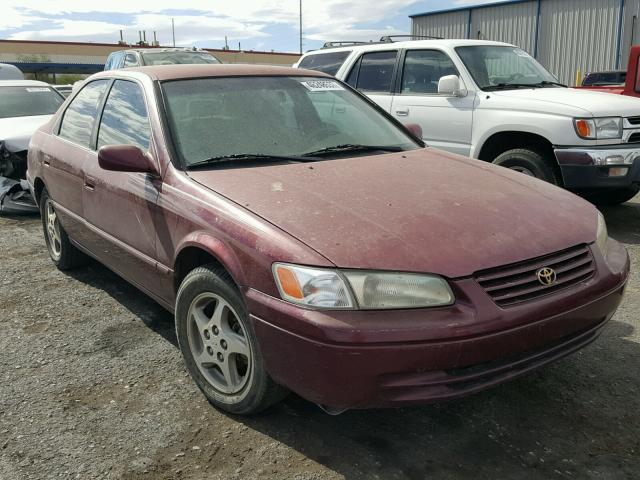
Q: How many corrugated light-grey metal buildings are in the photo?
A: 1